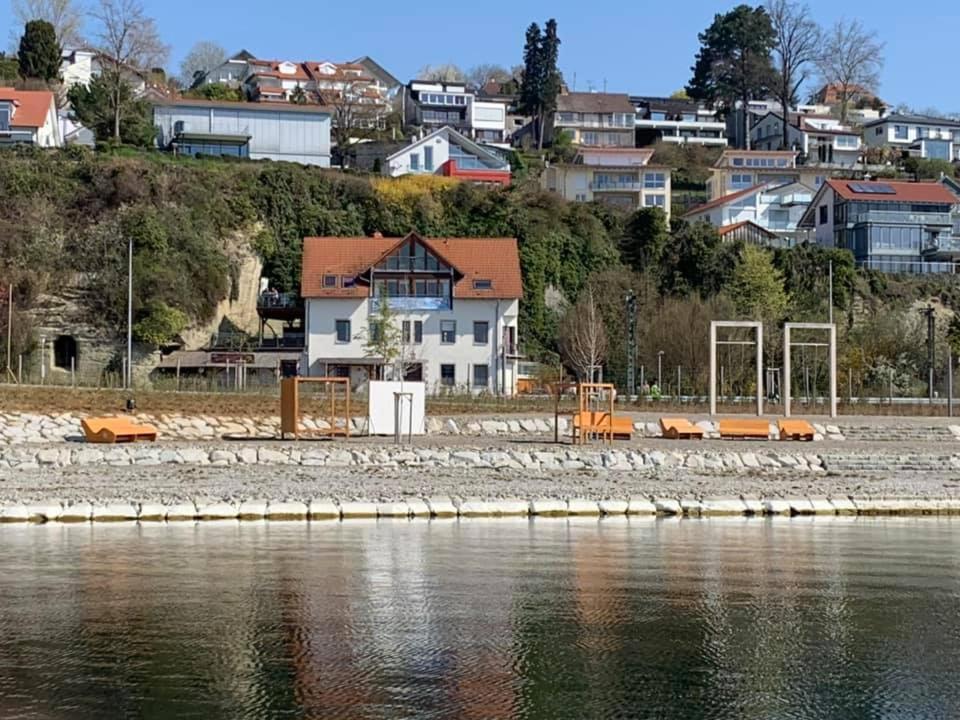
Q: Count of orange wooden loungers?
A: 5